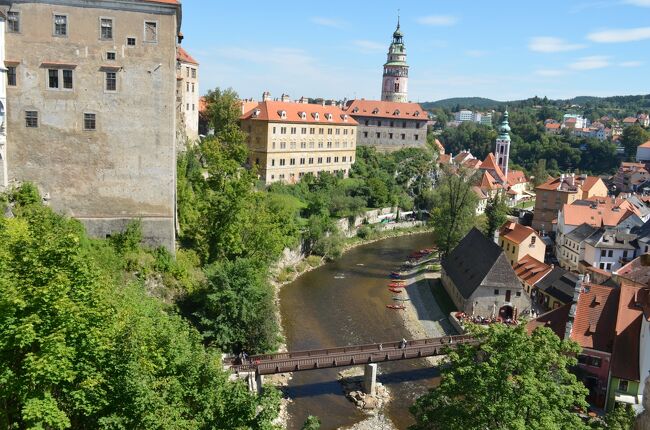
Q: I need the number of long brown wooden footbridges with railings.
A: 1